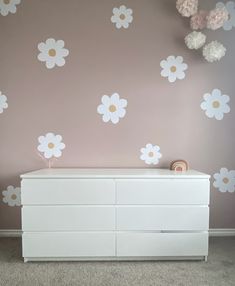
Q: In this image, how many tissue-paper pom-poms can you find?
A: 5